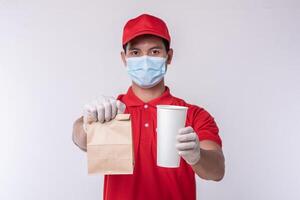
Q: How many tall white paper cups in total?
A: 1